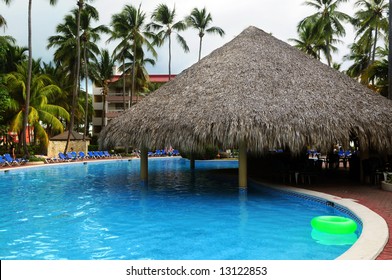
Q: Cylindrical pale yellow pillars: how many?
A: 3